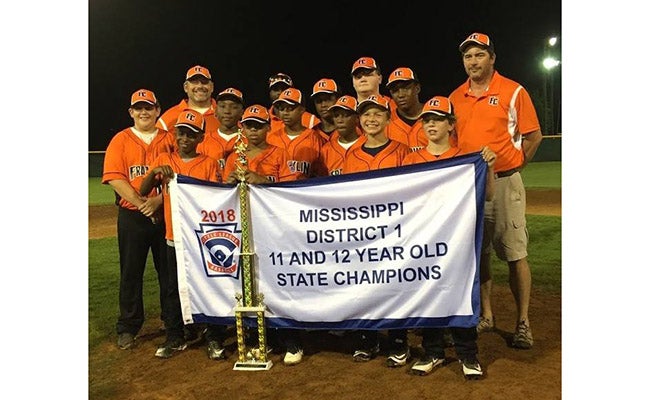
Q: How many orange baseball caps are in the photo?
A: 13